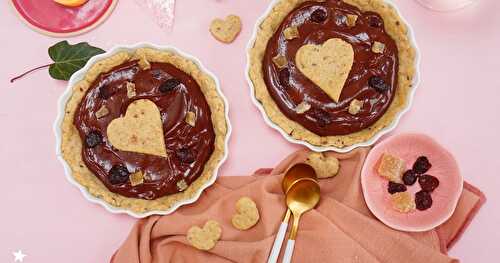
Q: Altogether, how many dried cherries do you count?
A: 15